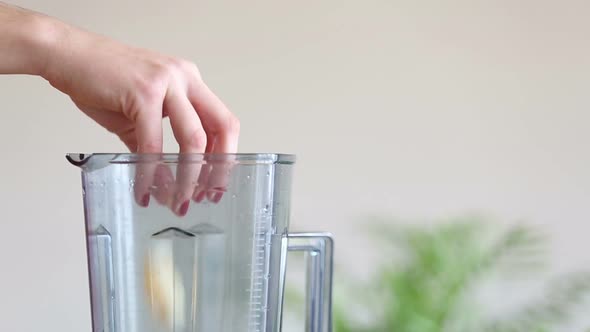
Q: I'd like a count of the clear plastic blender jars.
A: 1